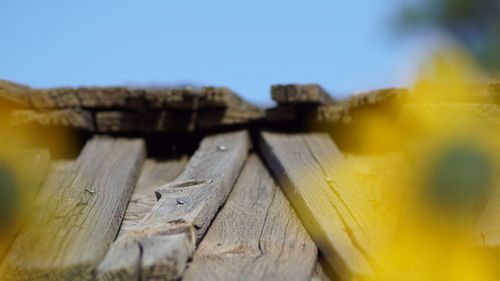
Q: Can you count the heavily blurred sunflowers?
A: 2